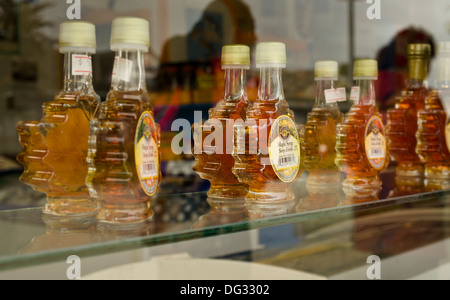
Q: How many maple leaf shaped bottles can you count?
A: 8